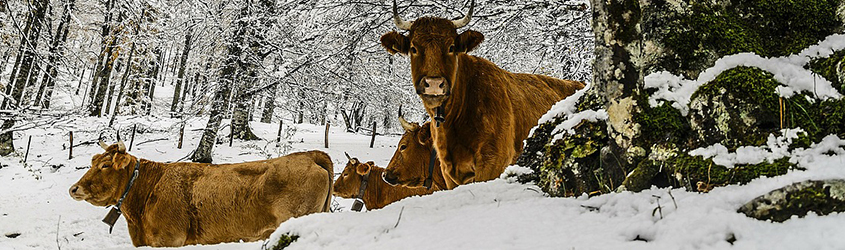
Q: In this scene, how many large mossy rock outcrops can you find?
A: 1